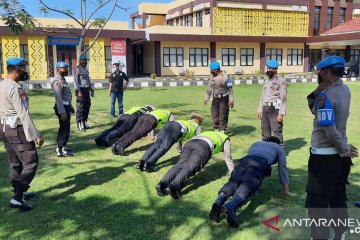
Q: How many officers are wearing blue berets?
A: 6